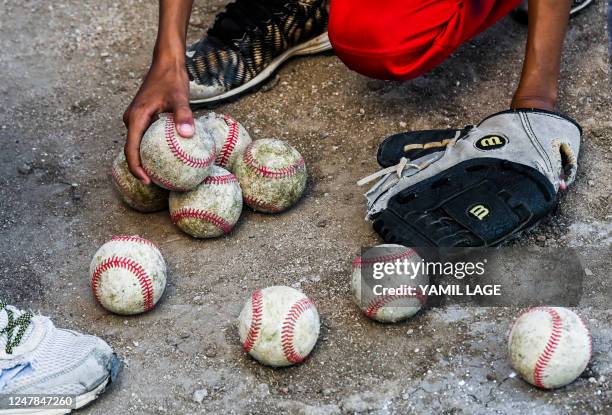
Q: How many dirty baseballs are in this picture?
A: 9